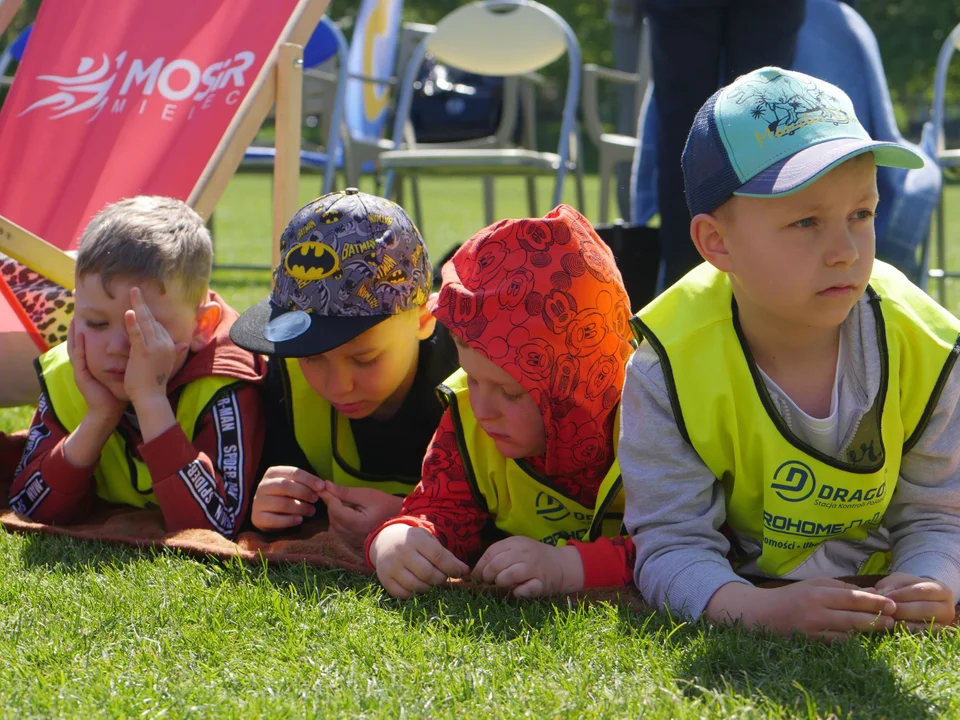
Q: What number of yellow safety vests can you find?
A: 4